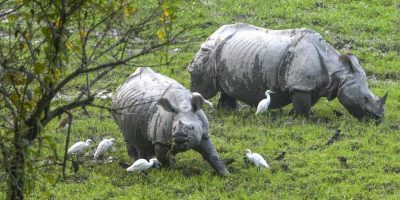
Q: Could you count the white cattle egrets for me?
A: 5